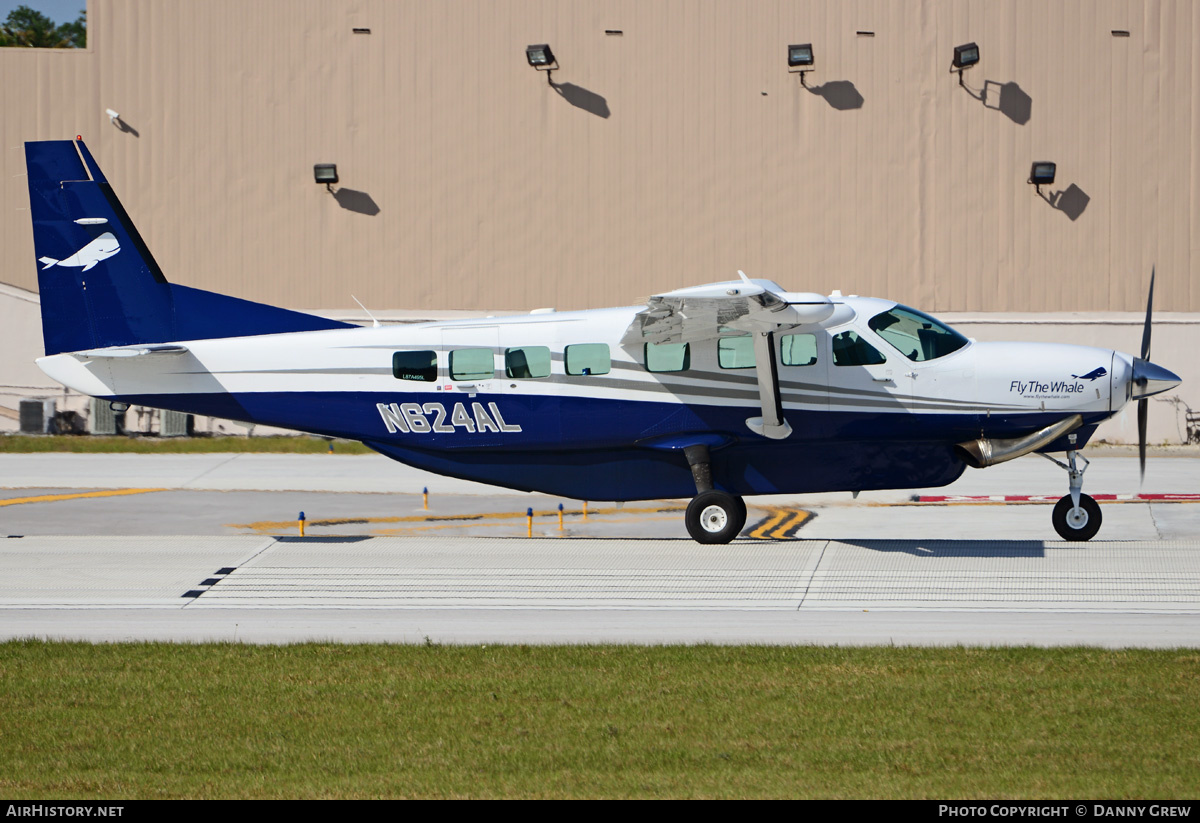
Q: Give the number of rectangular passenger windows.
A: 7